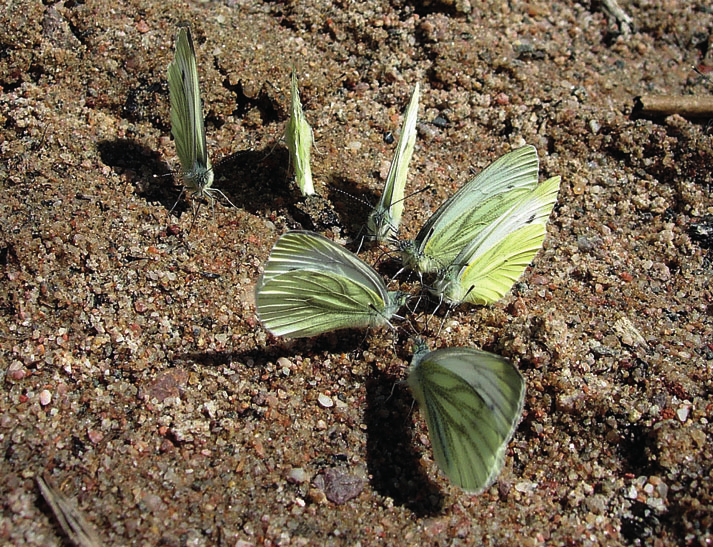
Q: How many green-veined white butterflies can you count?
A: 7